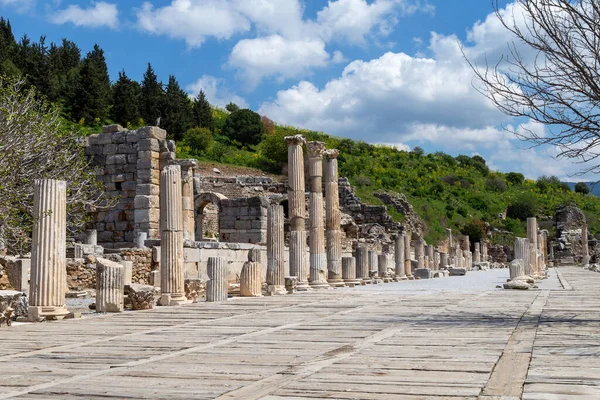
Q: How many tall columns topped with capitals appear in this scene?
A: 3